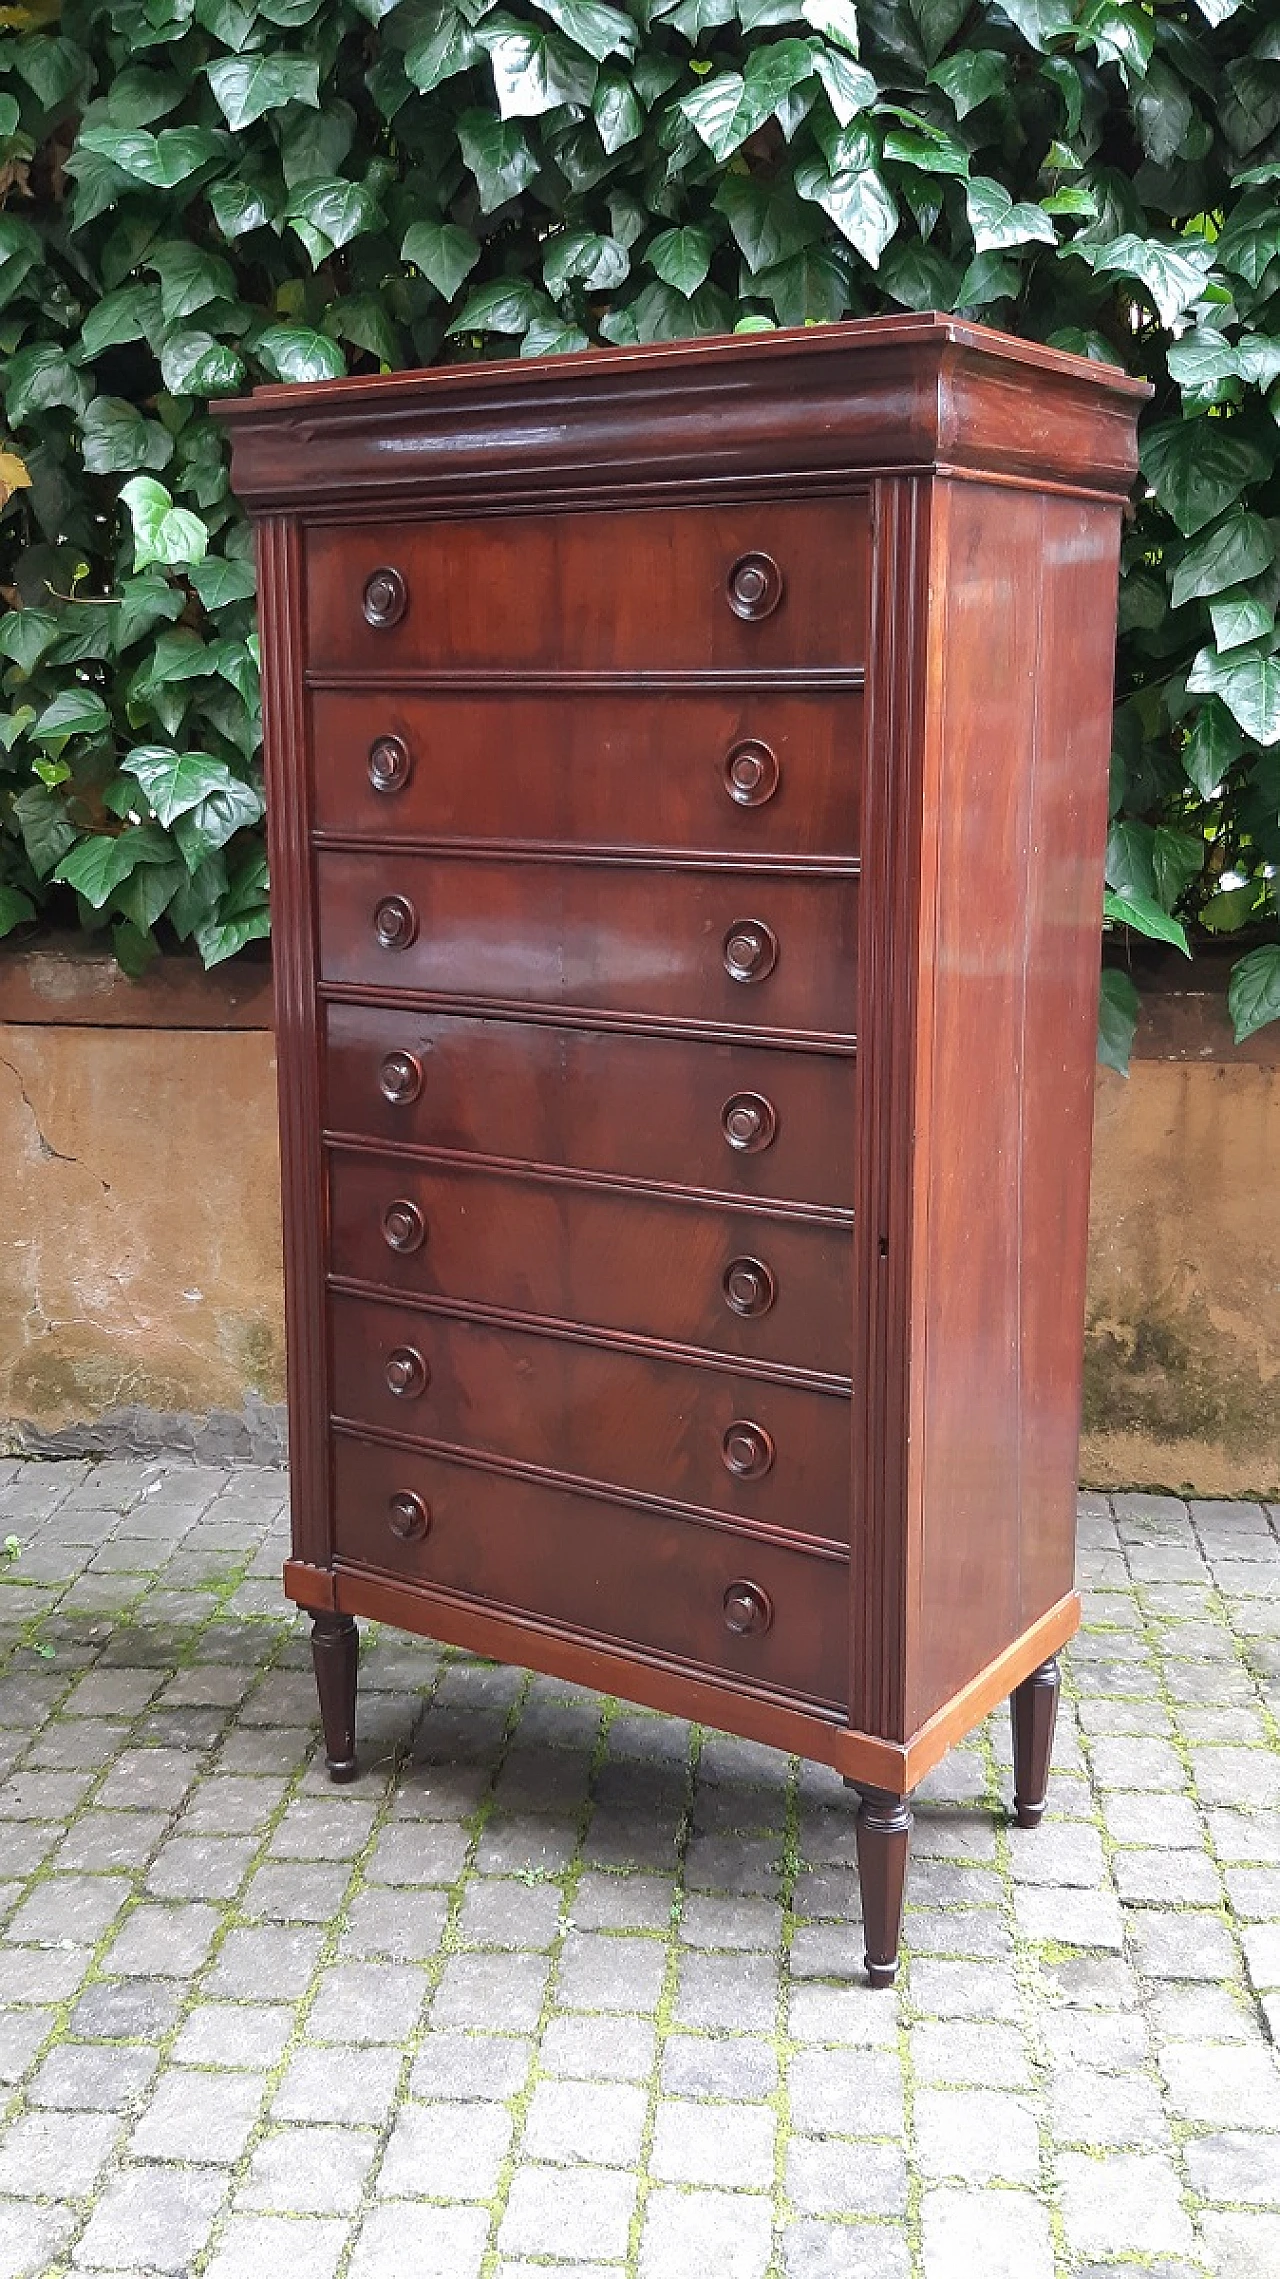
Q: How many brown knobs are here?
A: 14